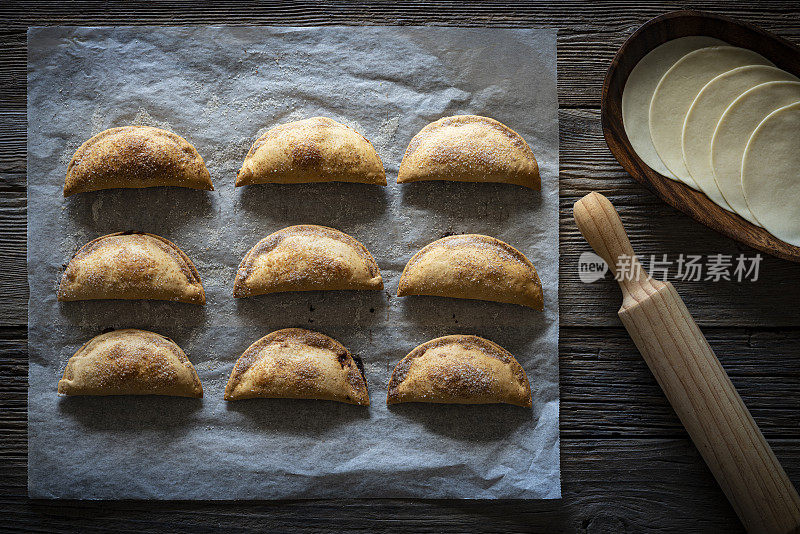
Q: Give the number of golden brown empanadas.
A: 9